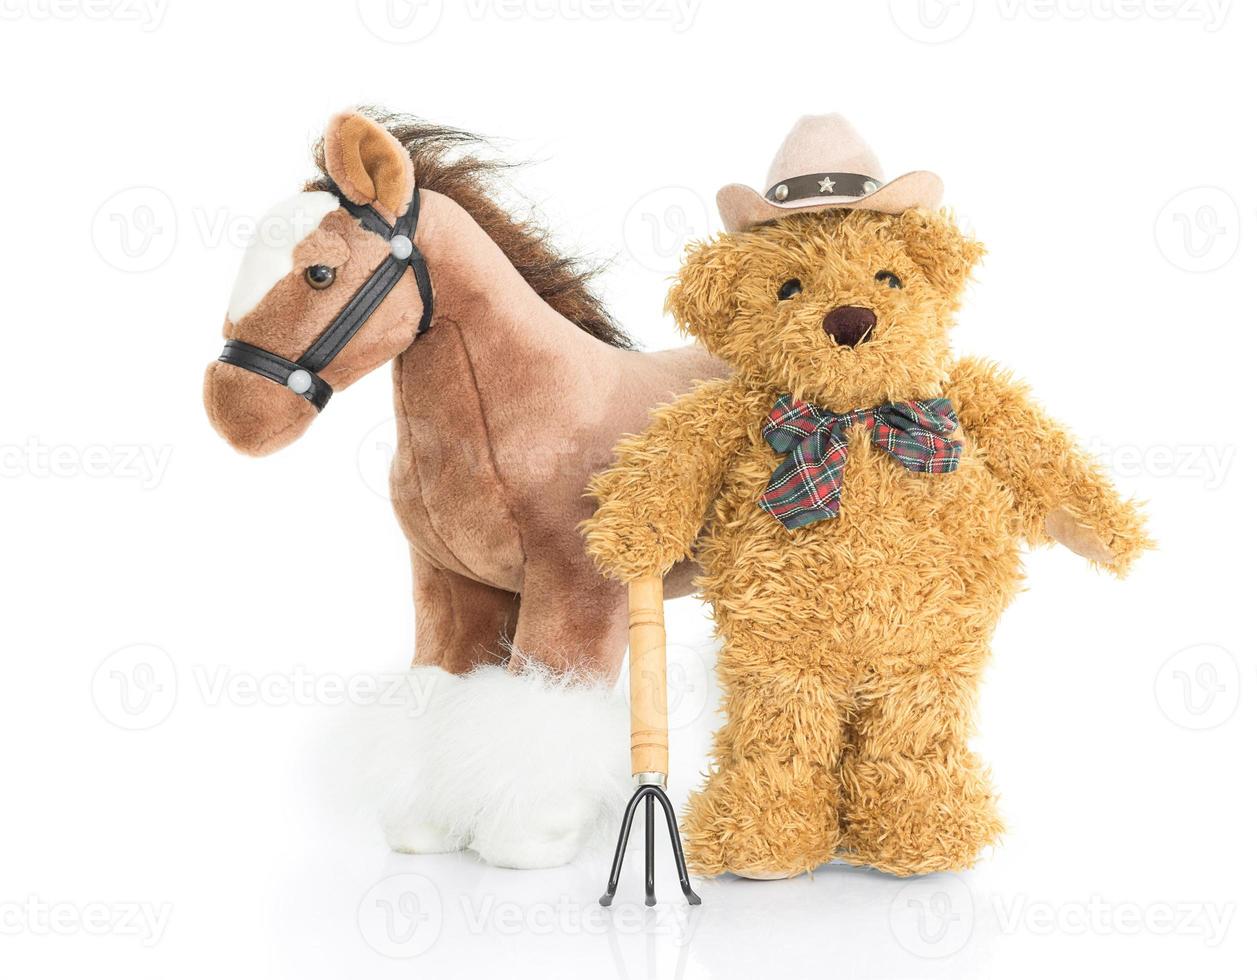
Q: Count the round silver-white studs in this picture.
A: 4